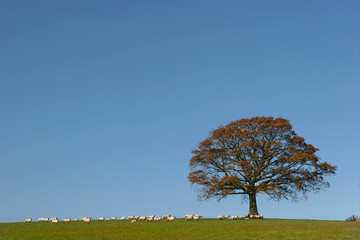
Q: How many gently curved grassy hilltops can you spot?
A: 1